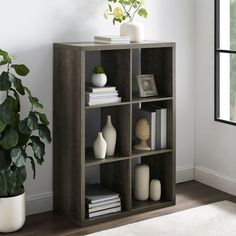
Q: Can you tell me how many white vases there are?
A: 5